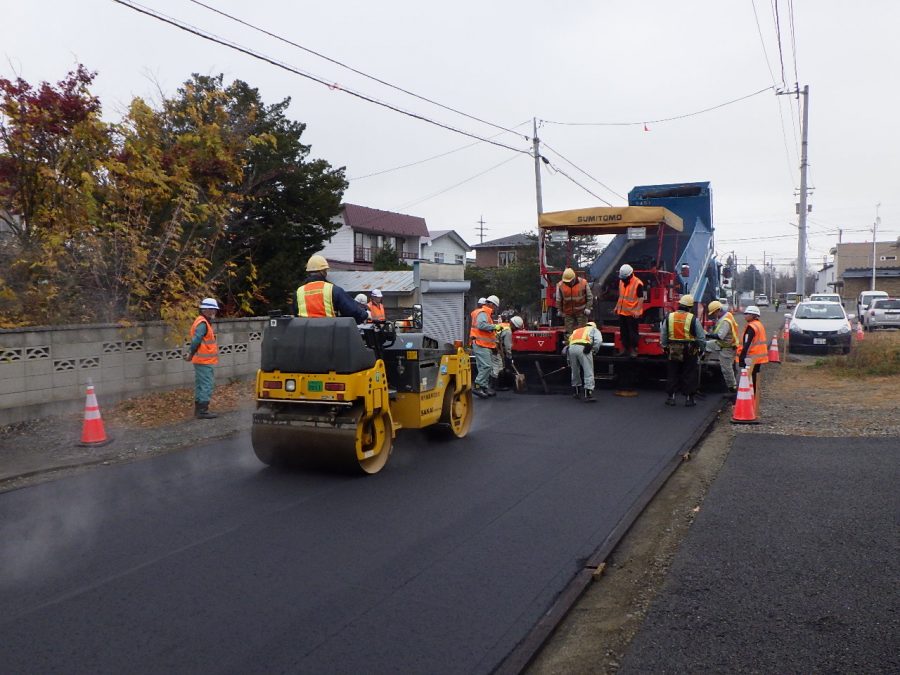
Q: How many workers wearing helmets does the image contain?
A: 13